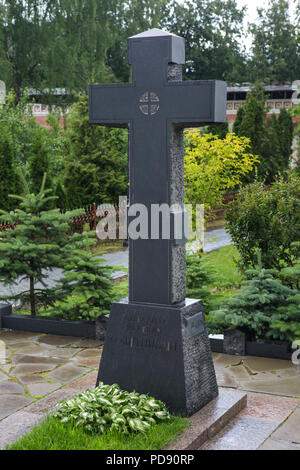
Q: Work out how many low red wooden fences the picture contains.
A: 1